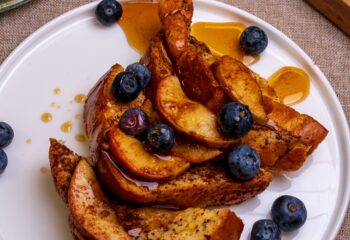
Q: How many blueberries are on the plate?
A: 12